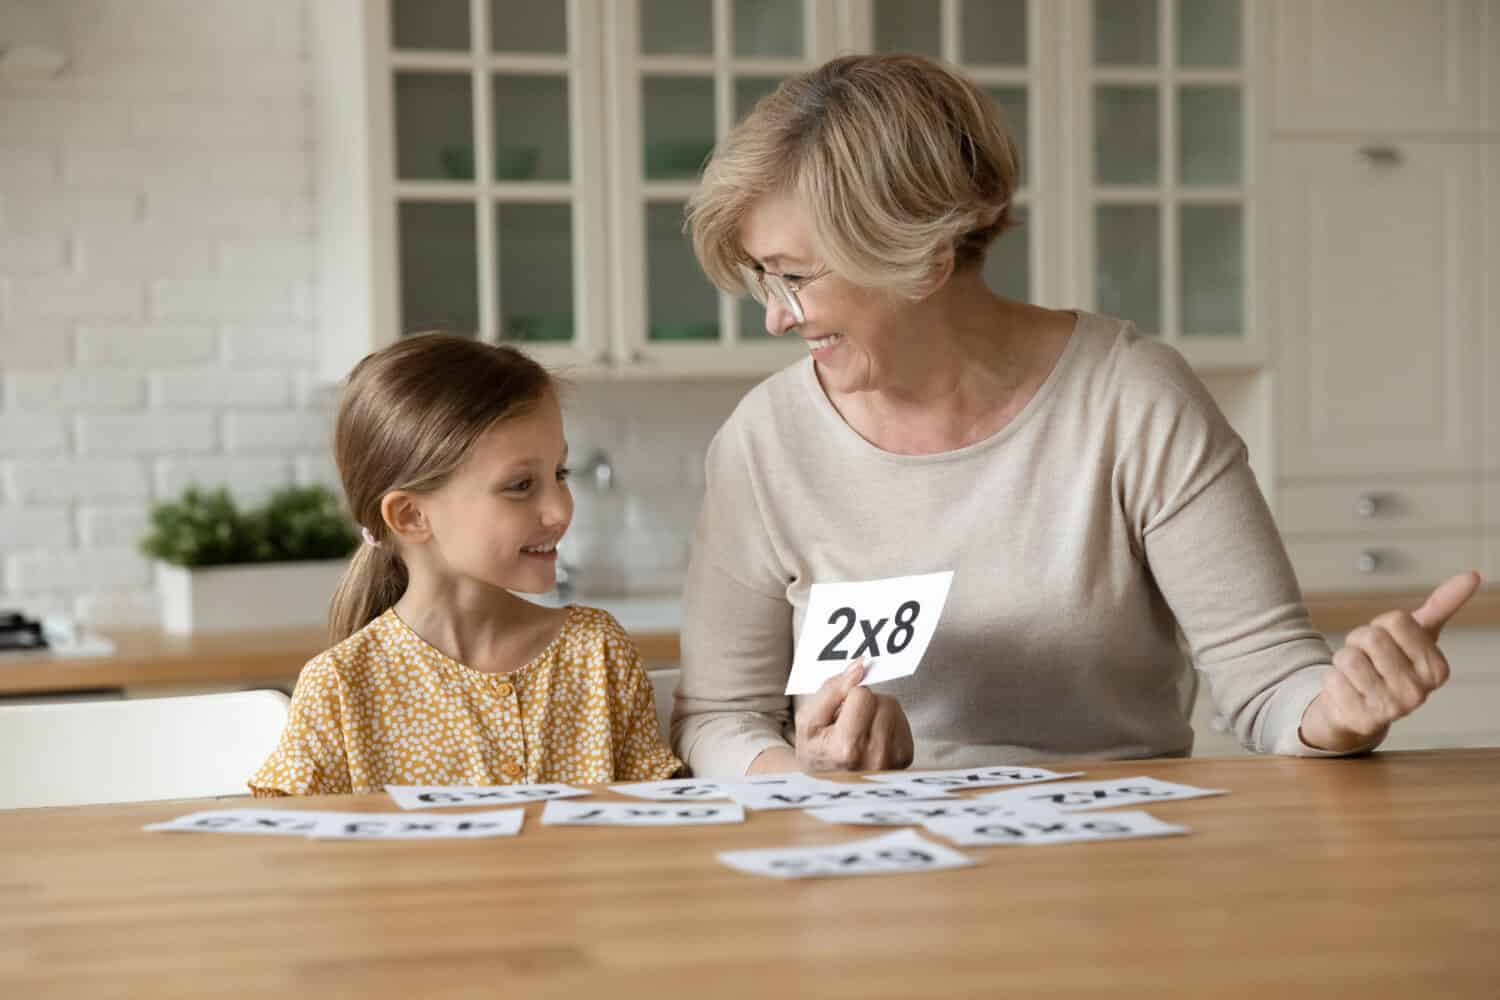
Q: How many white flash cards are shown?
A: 12